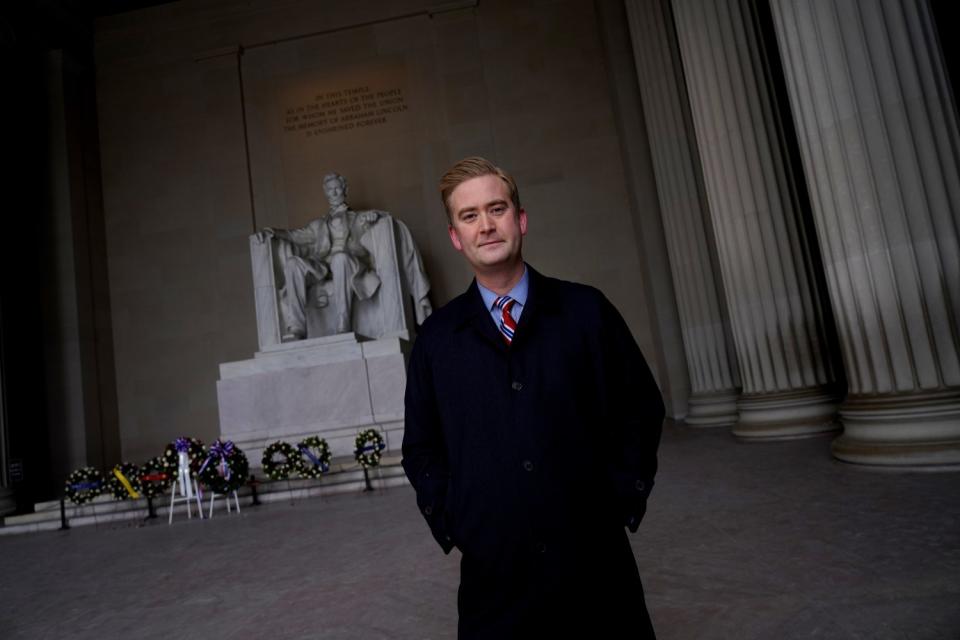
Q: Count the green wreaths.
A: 8